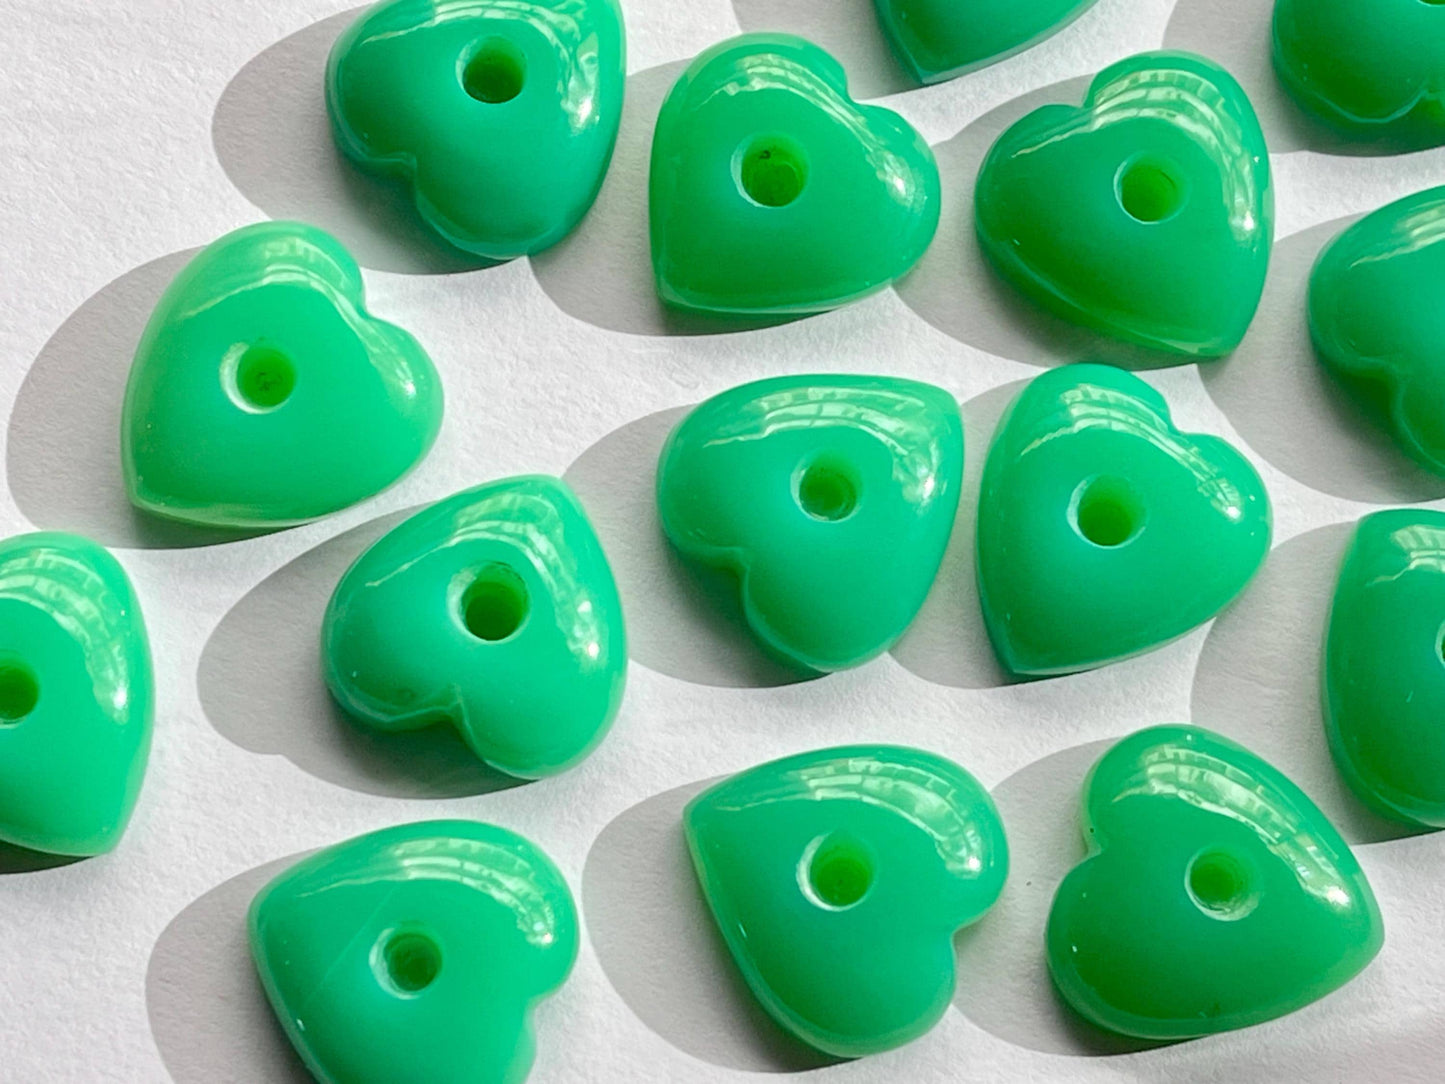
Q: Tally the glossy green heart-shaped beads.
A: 15